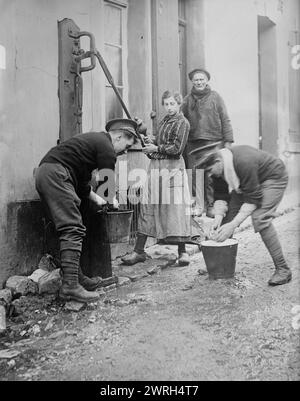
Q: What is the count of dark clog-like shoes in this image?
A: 2